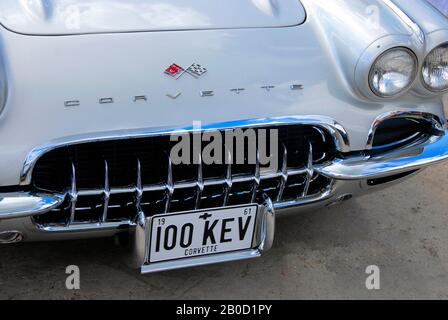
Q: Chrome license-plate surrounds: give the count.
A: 1